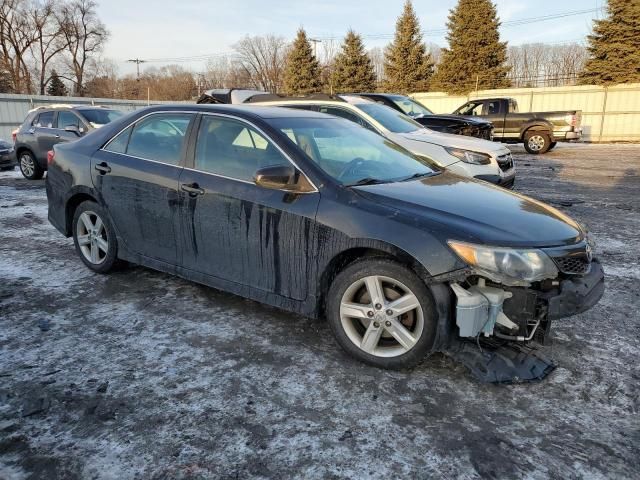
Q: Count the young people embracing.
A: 0